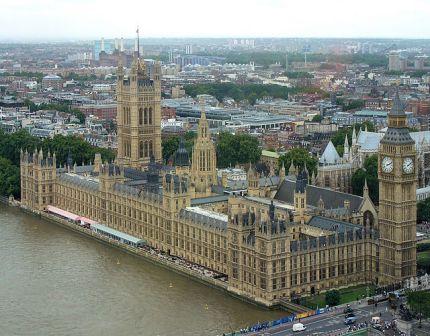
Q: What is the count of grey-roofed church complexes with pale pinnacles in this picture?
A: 1